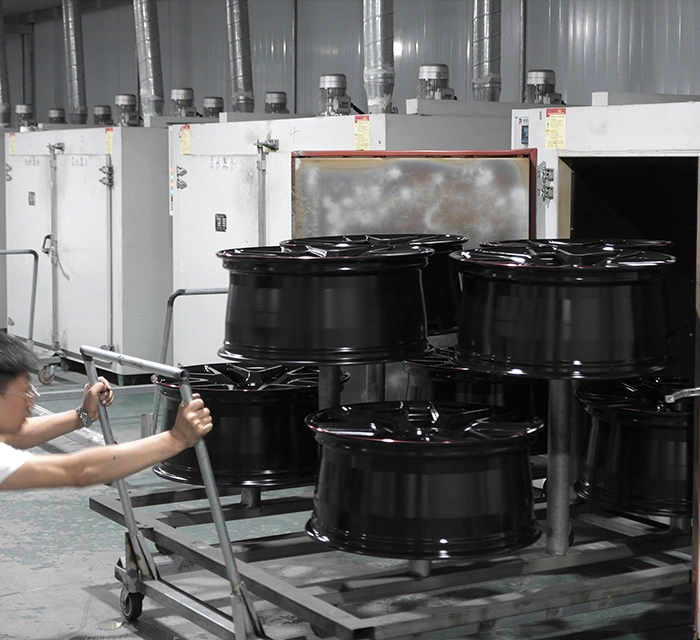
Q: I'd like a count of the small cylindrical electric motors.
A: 10